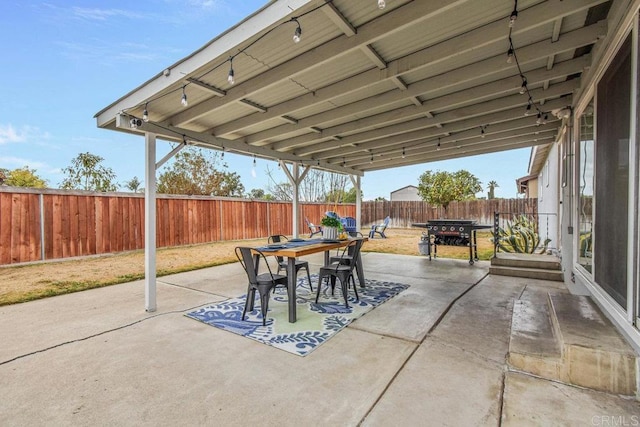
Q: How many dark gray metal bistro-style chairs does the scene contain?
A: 4